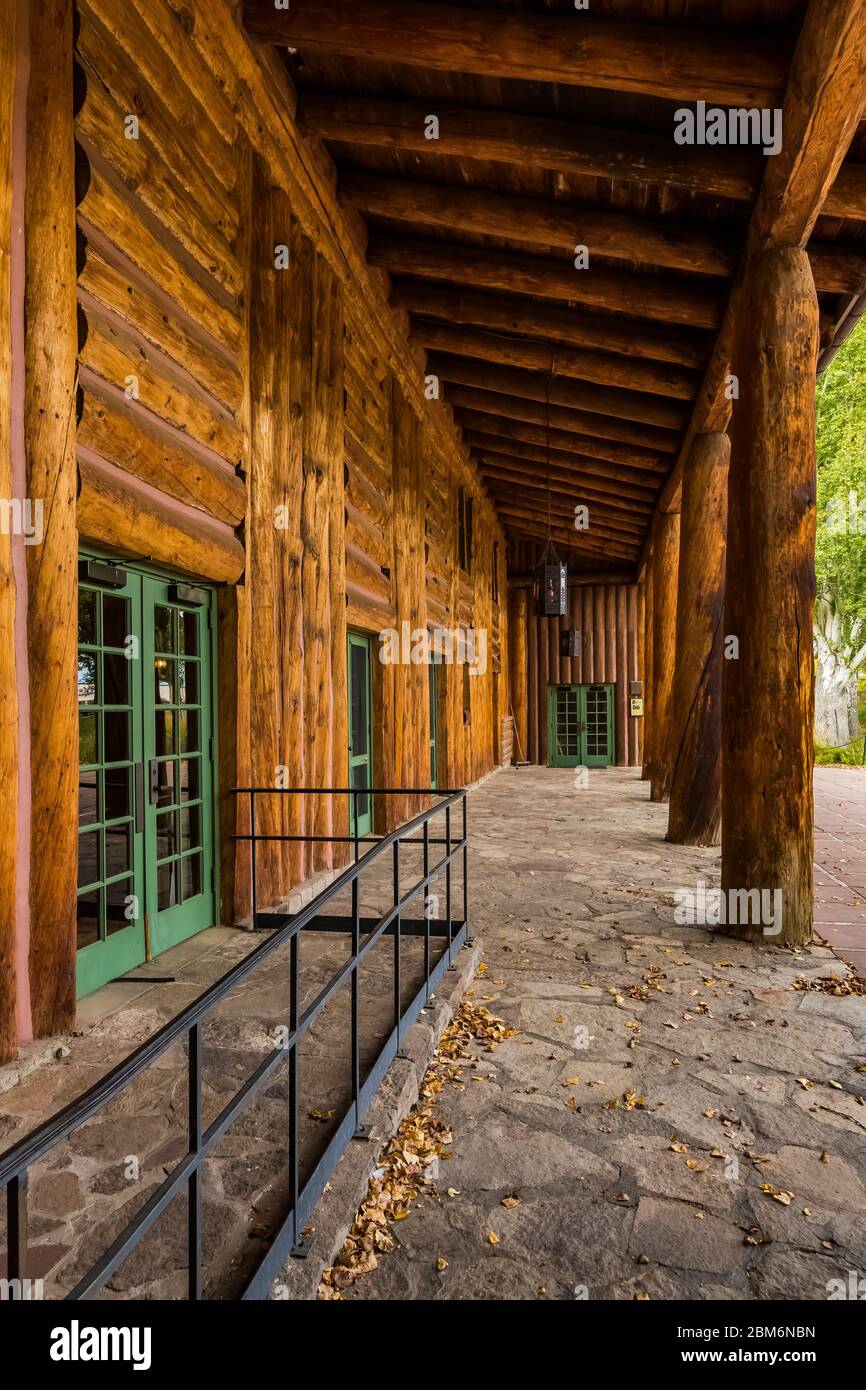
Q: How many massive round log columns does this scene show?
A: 4